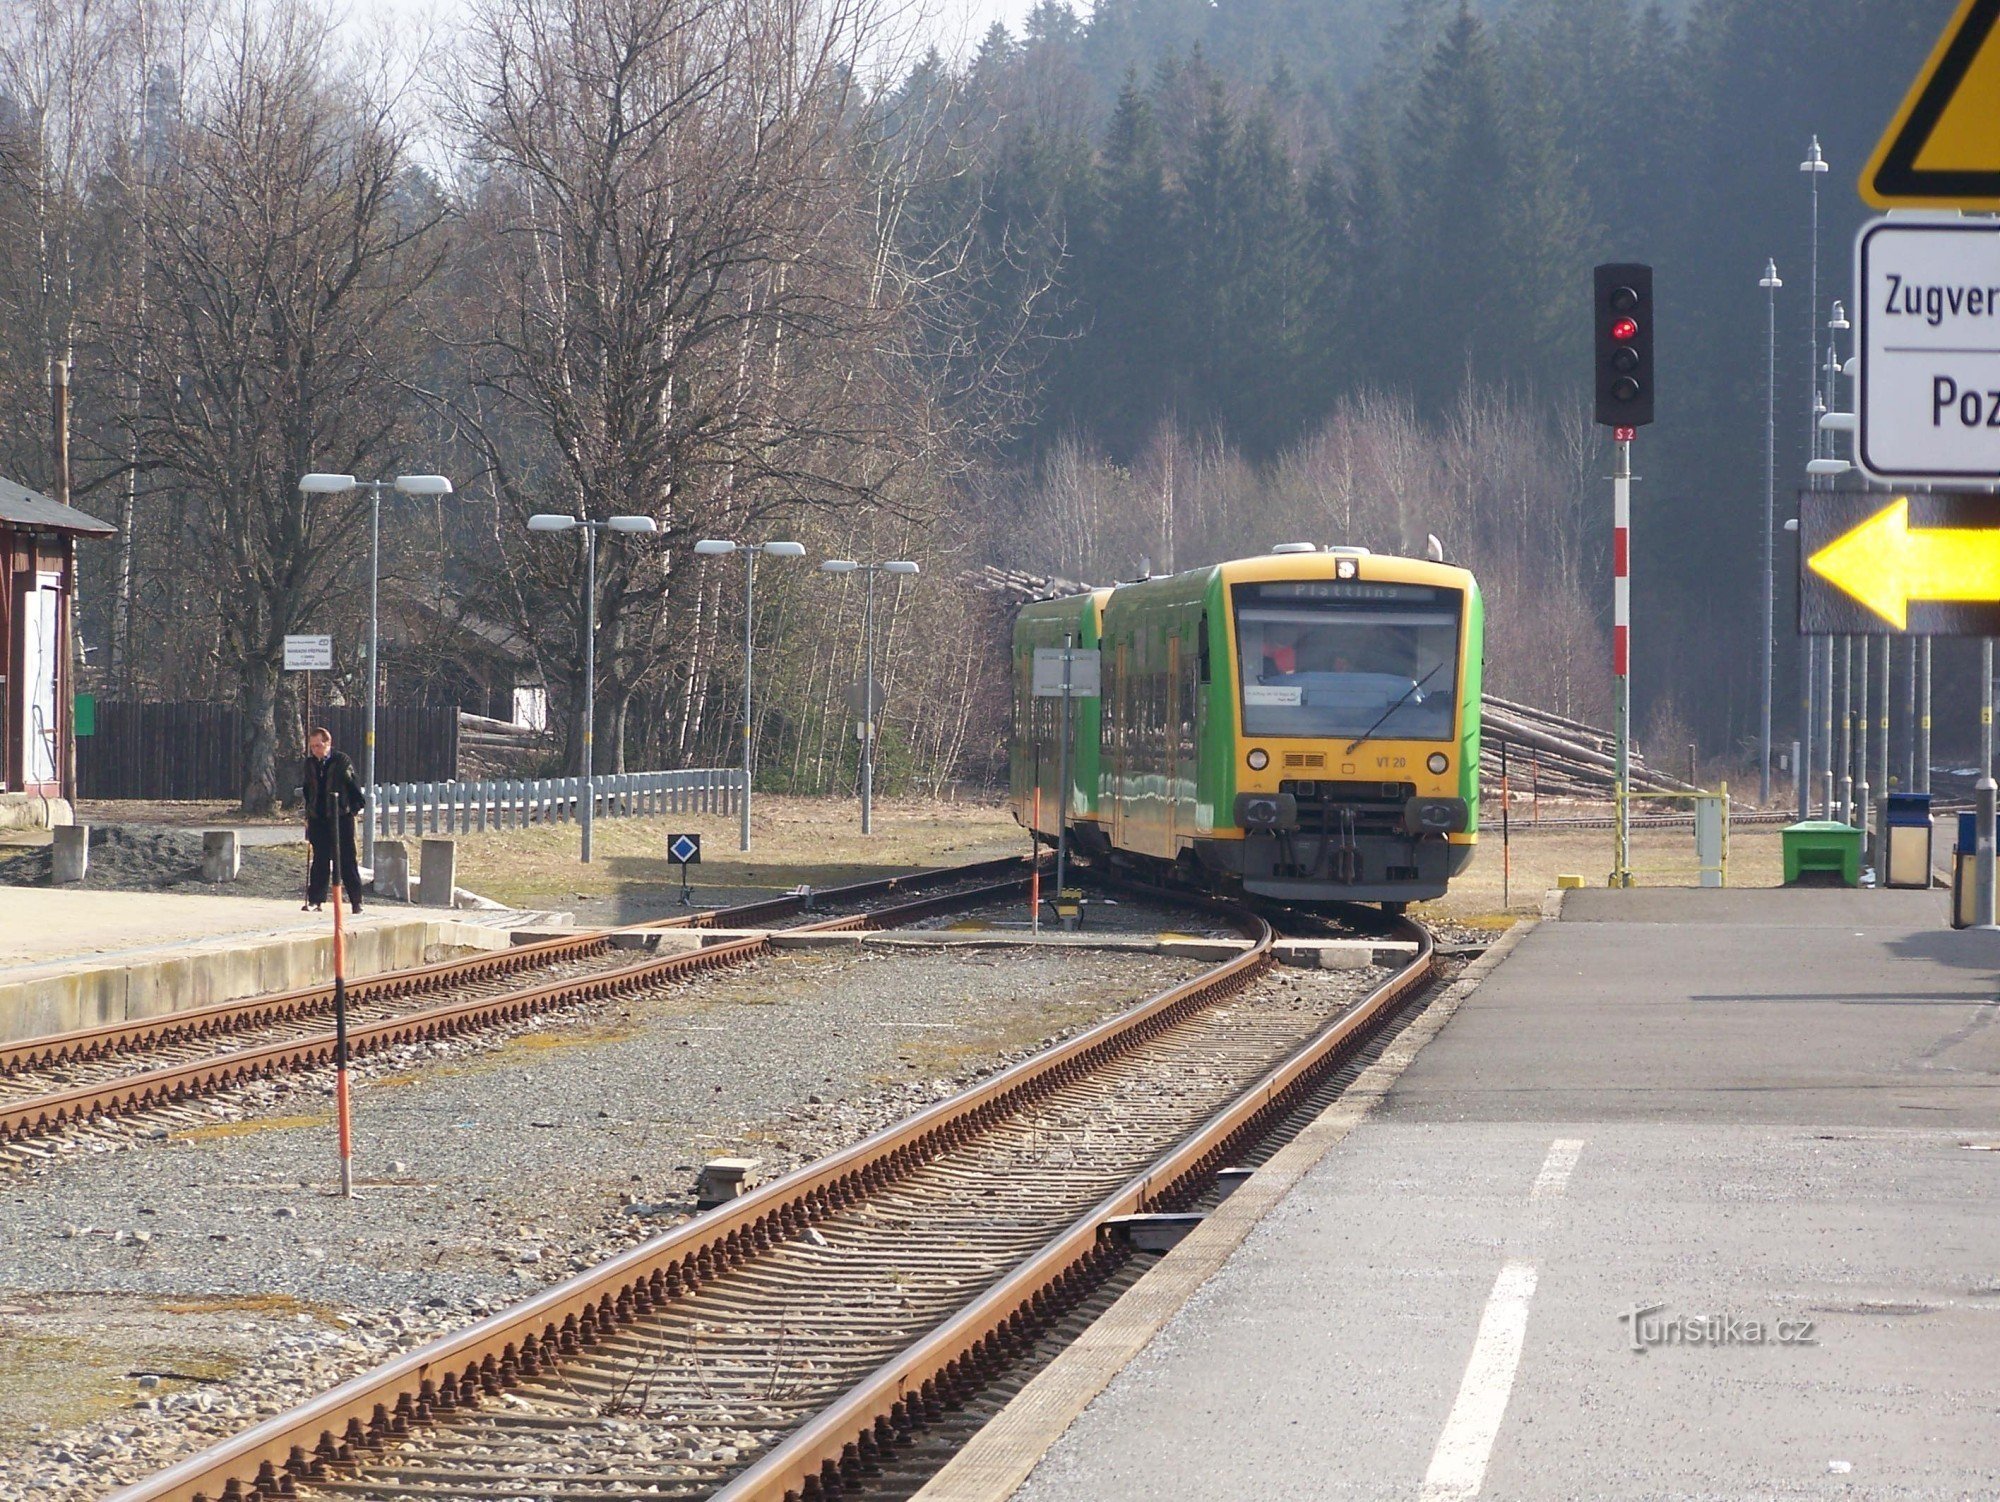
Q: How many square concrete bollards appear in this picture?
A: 4